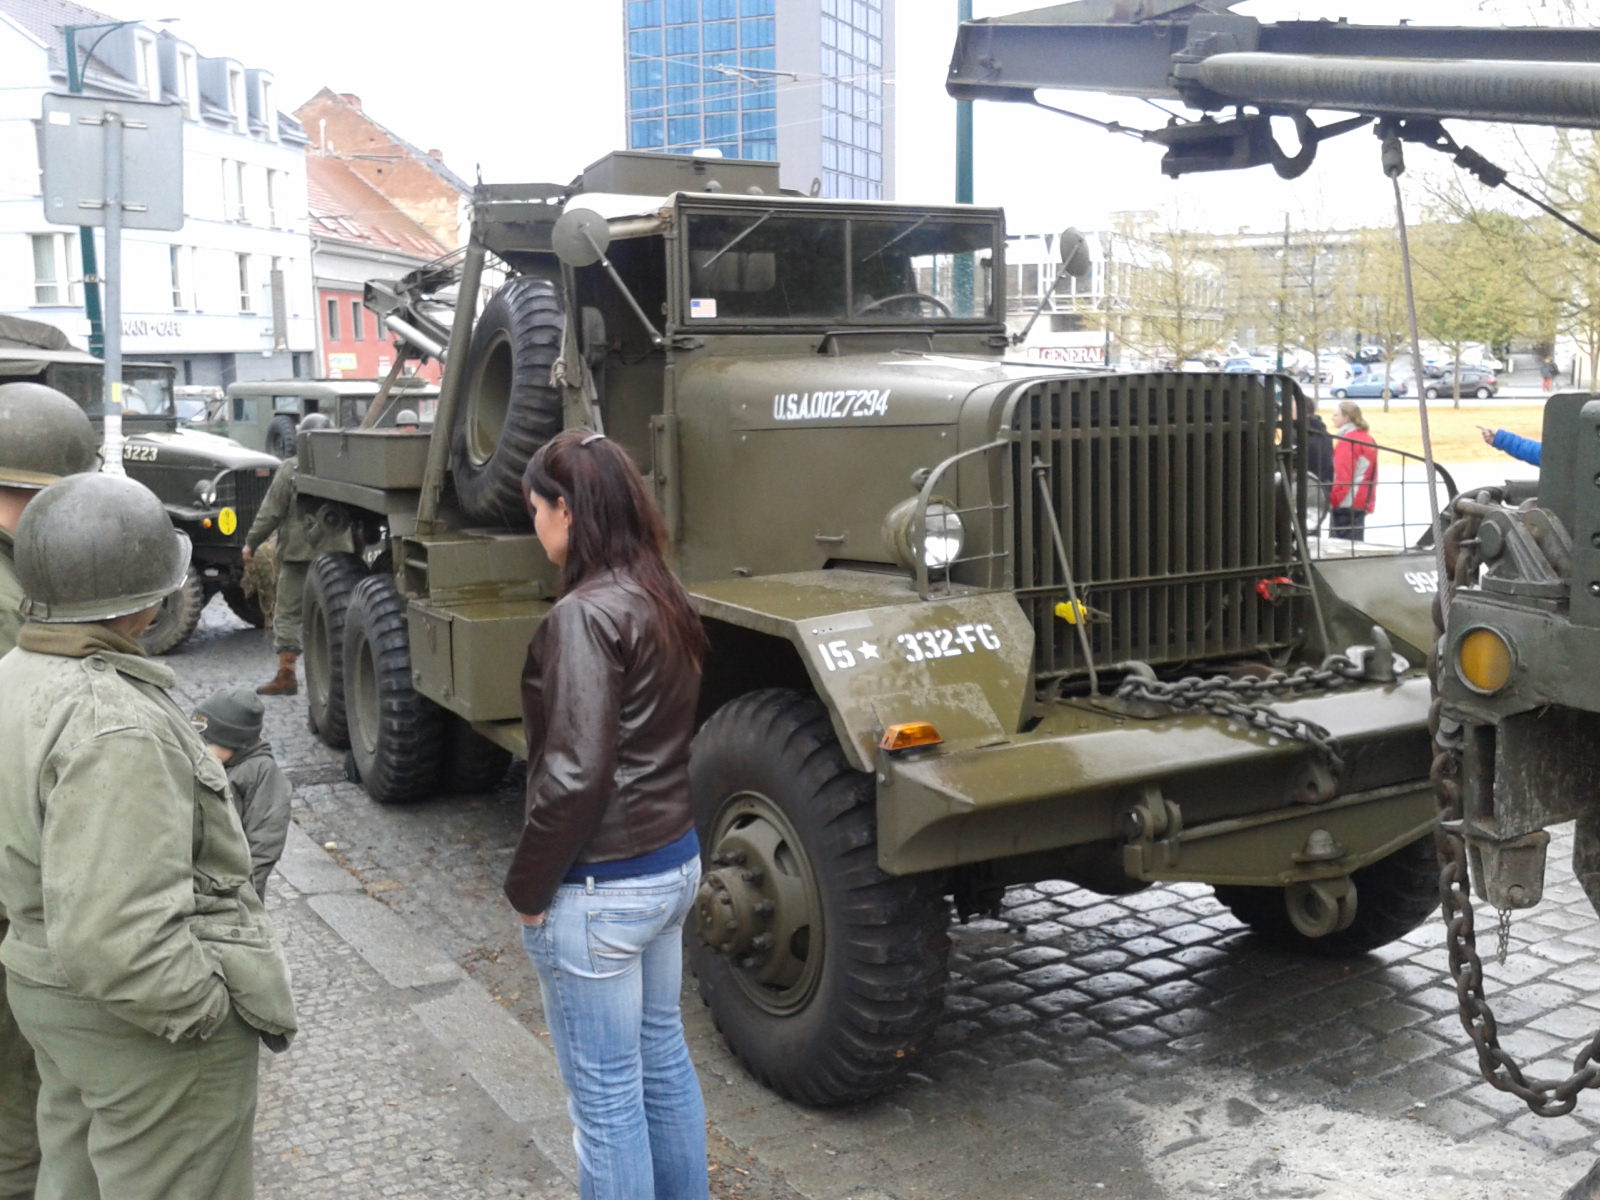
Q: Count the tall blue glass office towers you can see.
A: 1